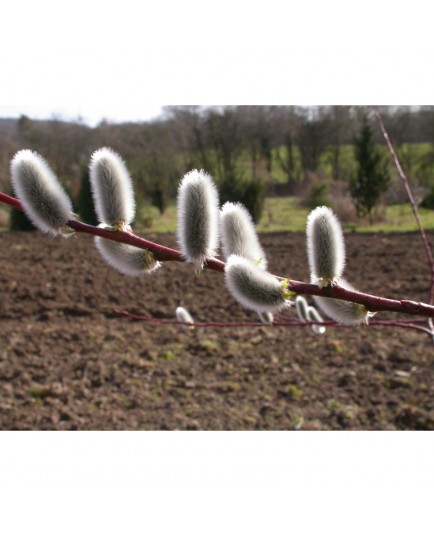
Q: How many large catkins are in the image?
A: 8